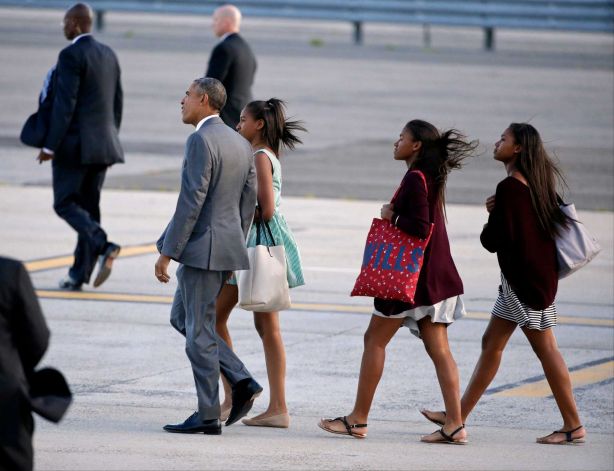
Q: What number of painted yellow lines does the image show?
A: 3